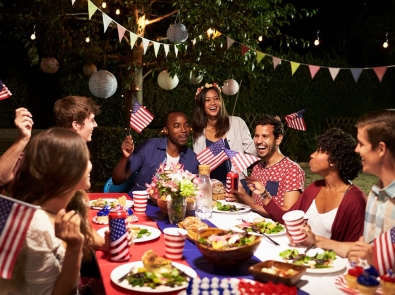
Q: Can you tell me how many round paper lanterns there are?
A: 7